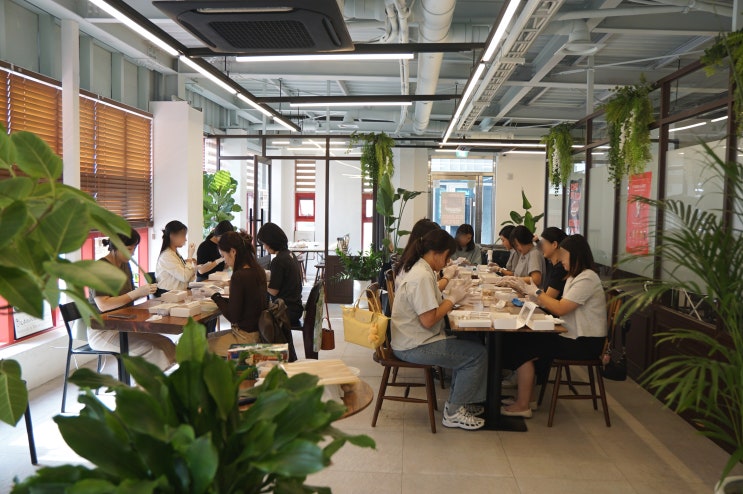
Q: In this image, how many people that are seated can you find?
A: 12